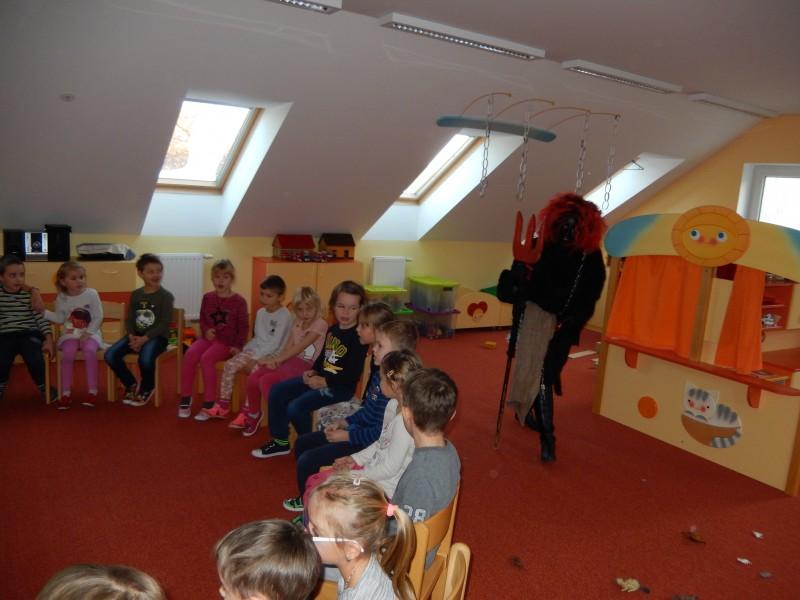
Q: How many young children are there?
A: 14